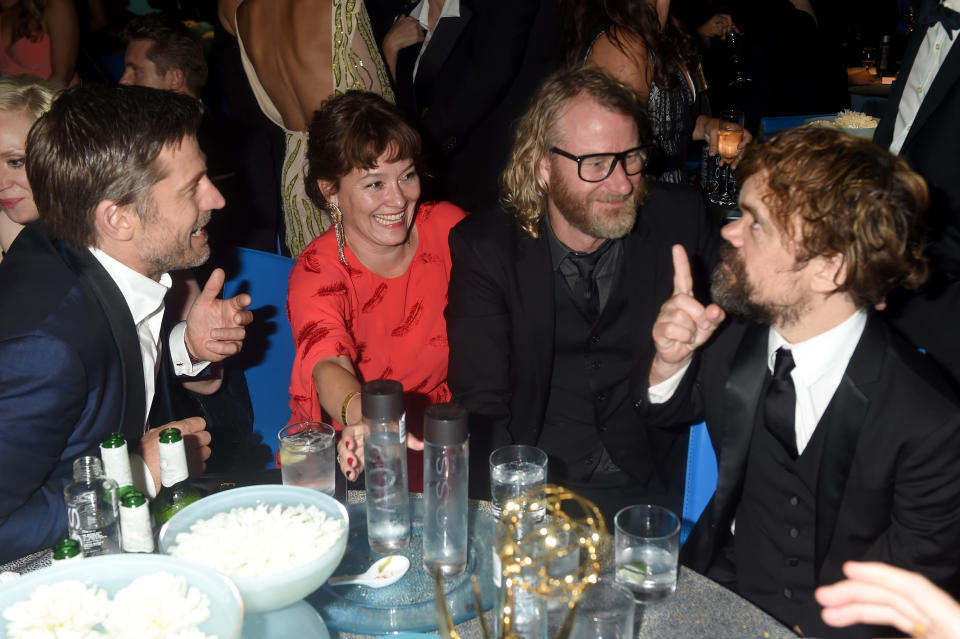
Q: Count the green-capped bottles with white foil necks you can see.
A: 4